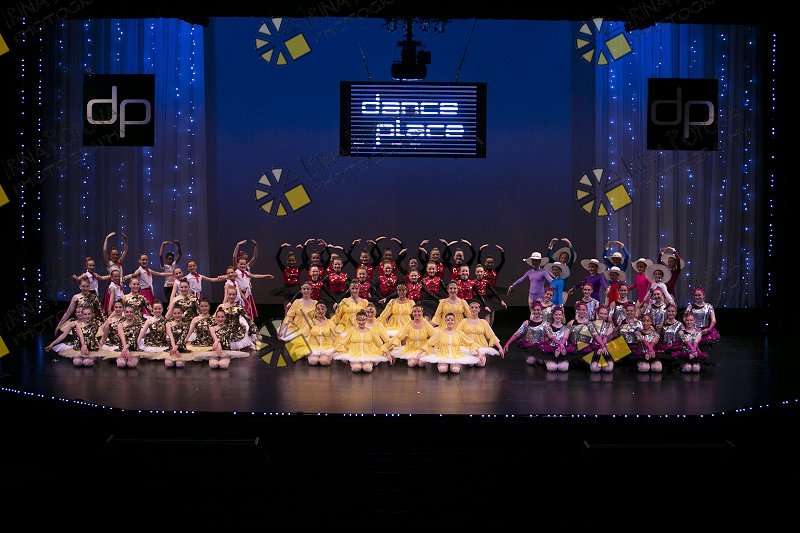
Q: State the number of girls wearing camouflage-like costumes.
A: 12